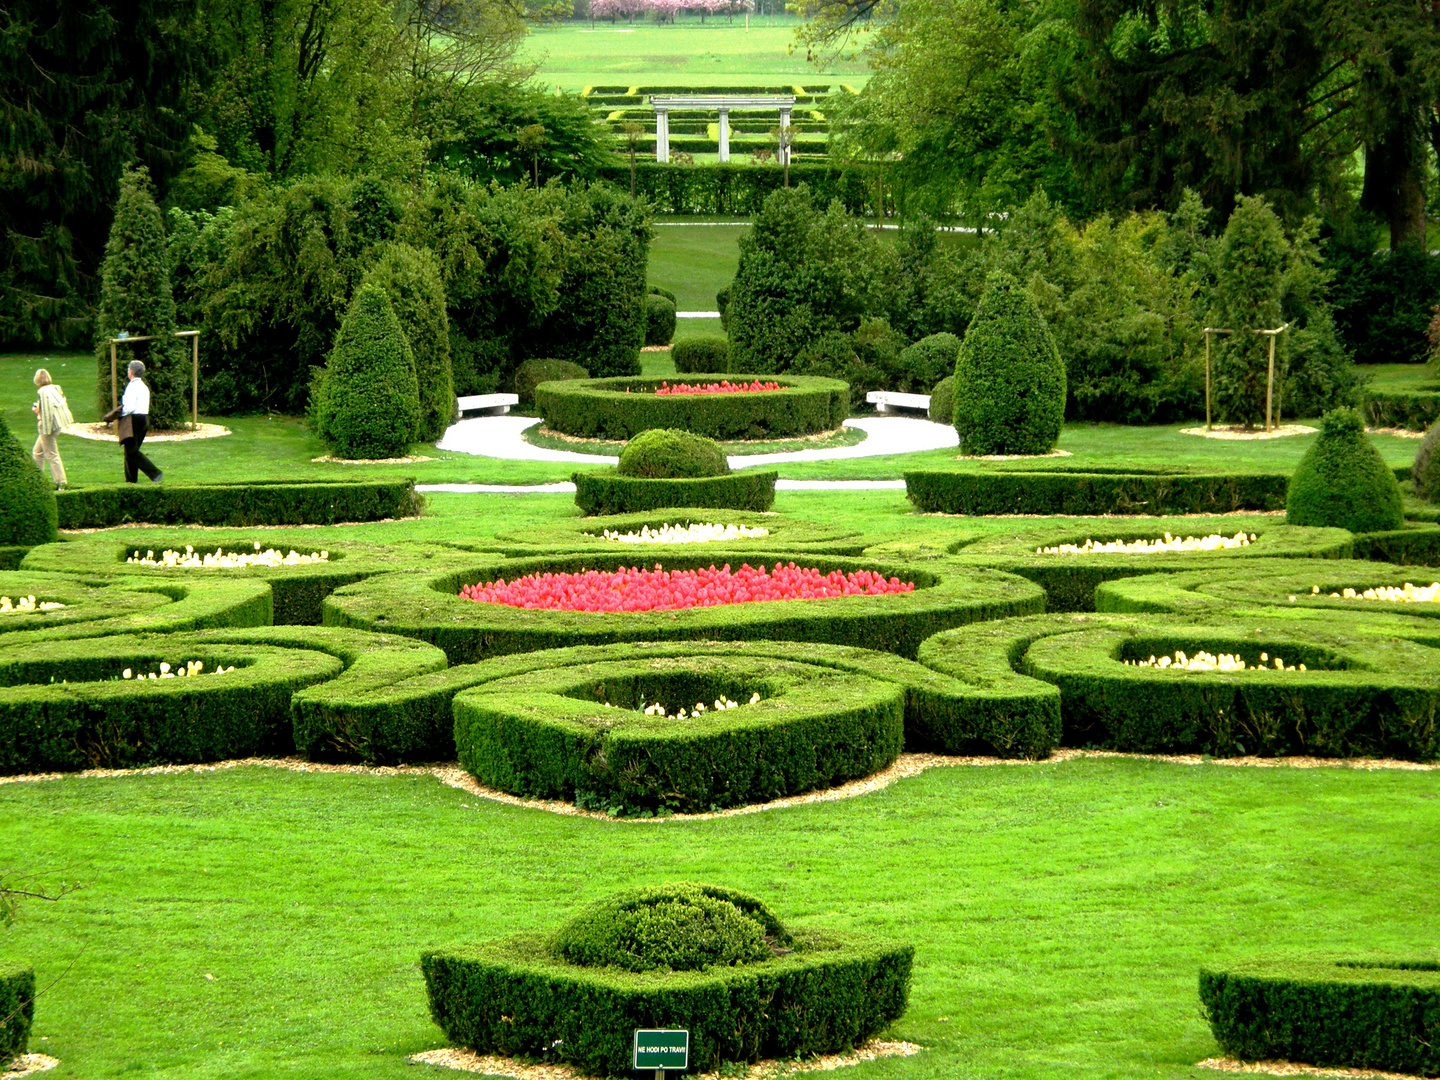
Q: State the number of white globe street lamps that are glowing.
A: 0